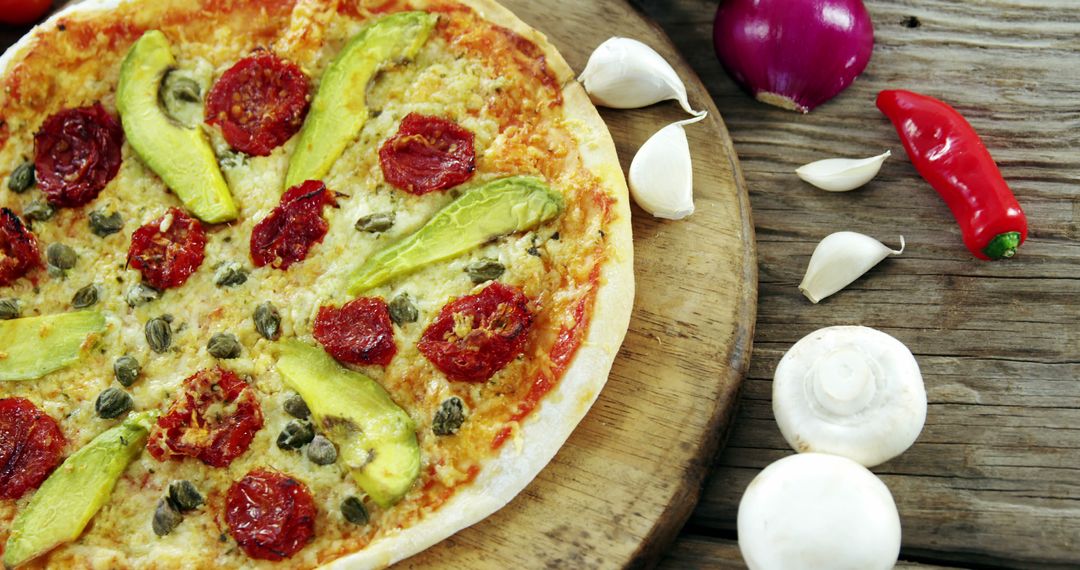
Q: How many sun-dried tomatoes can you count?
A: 11